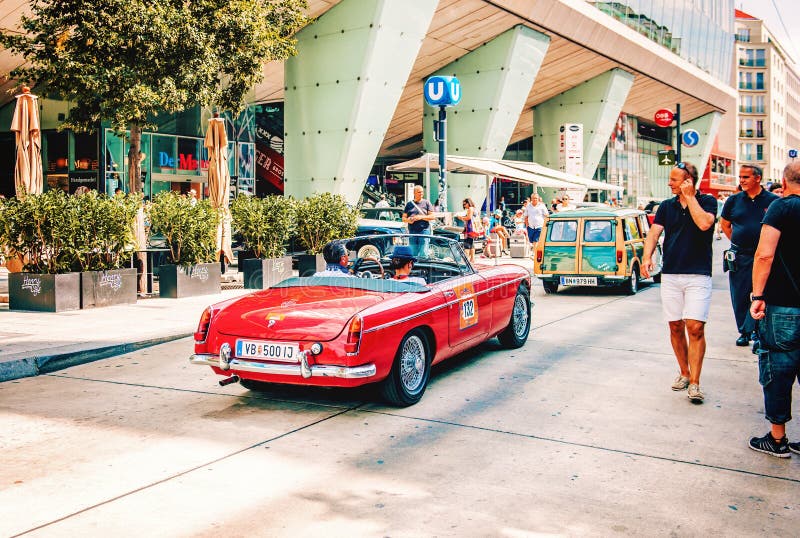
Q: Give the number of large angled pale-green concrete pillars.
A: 4